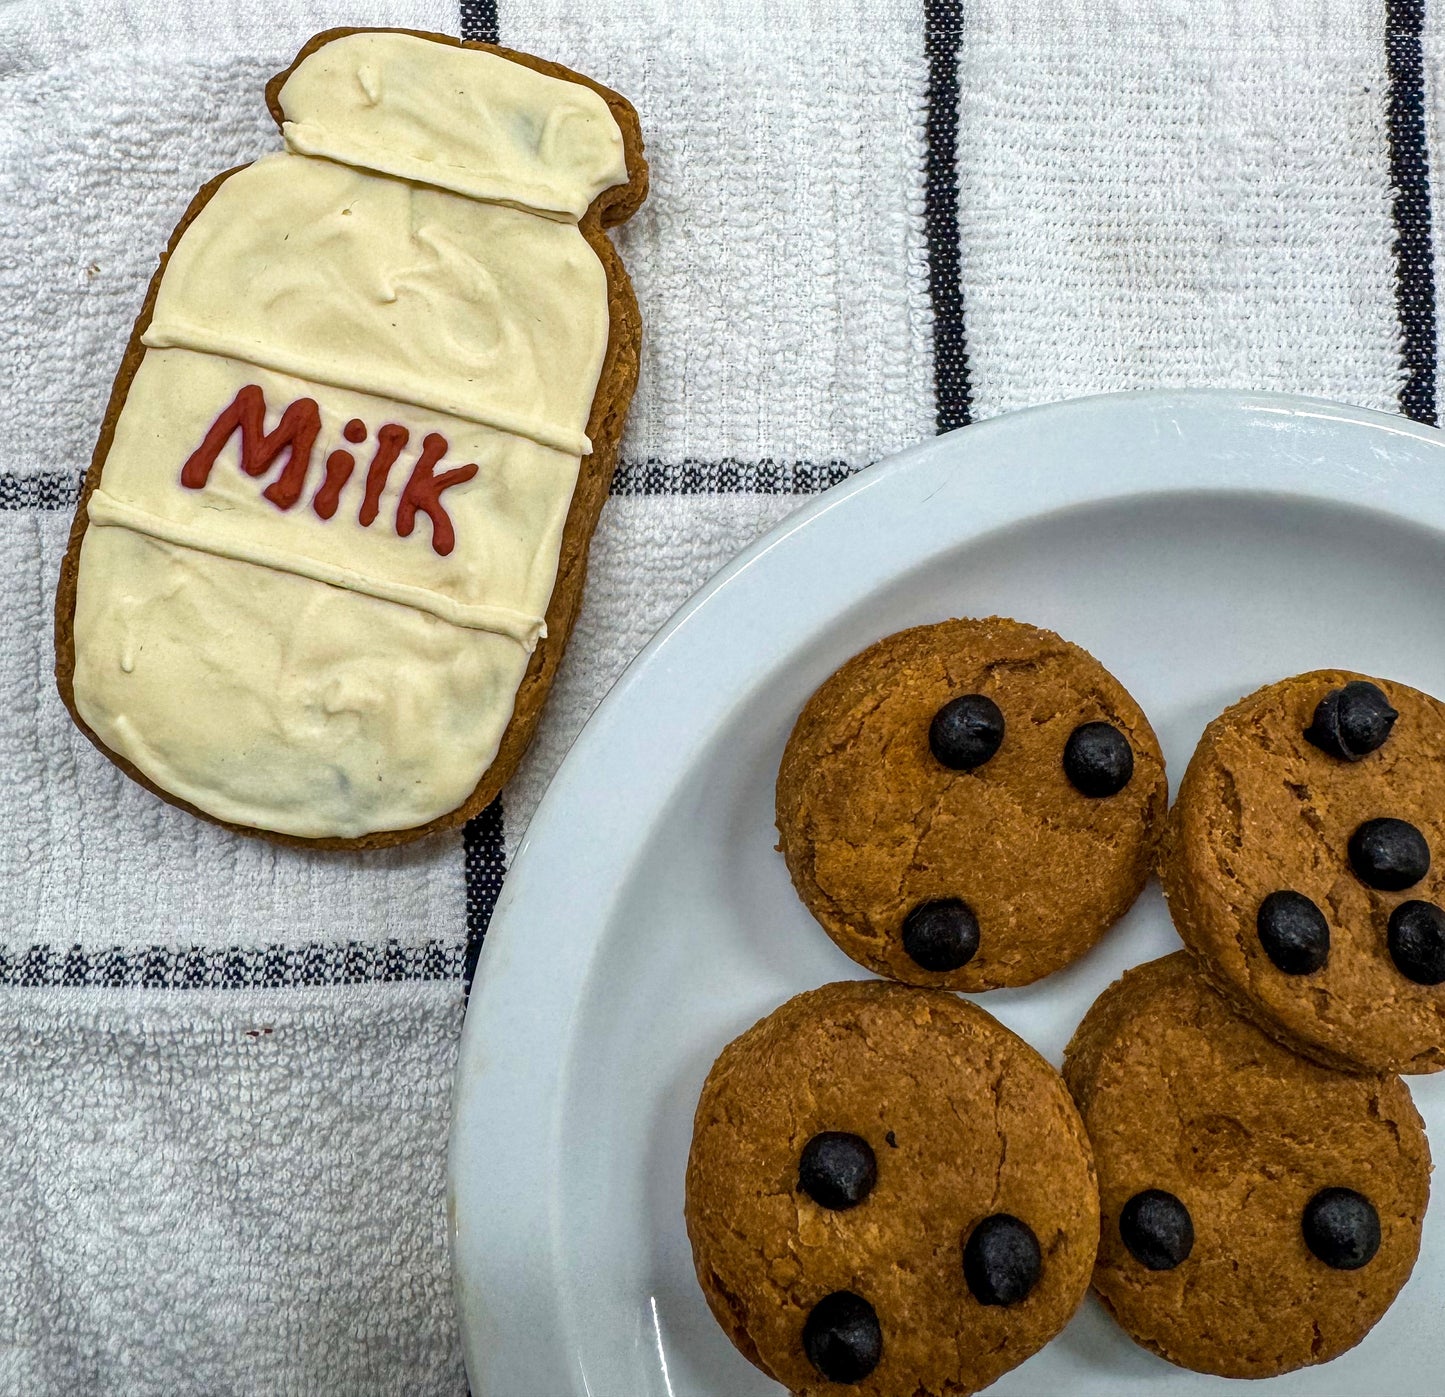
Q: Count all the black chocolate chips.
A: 12